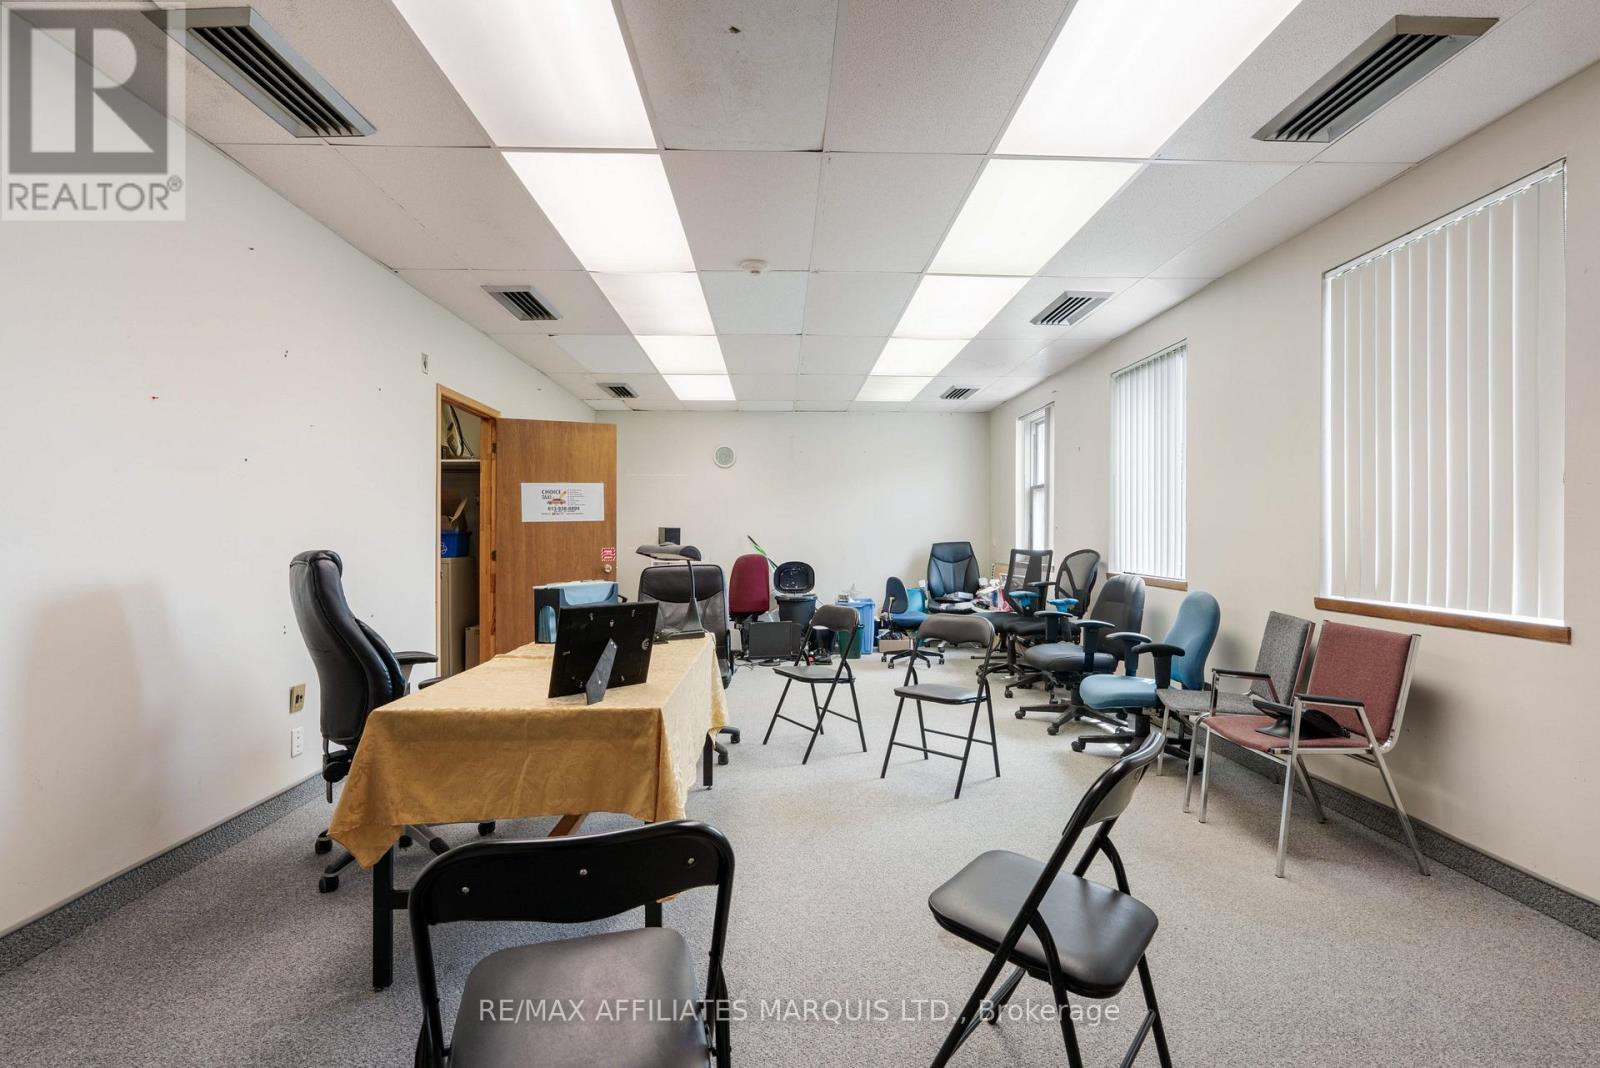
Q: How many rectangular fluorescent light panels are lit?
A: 10